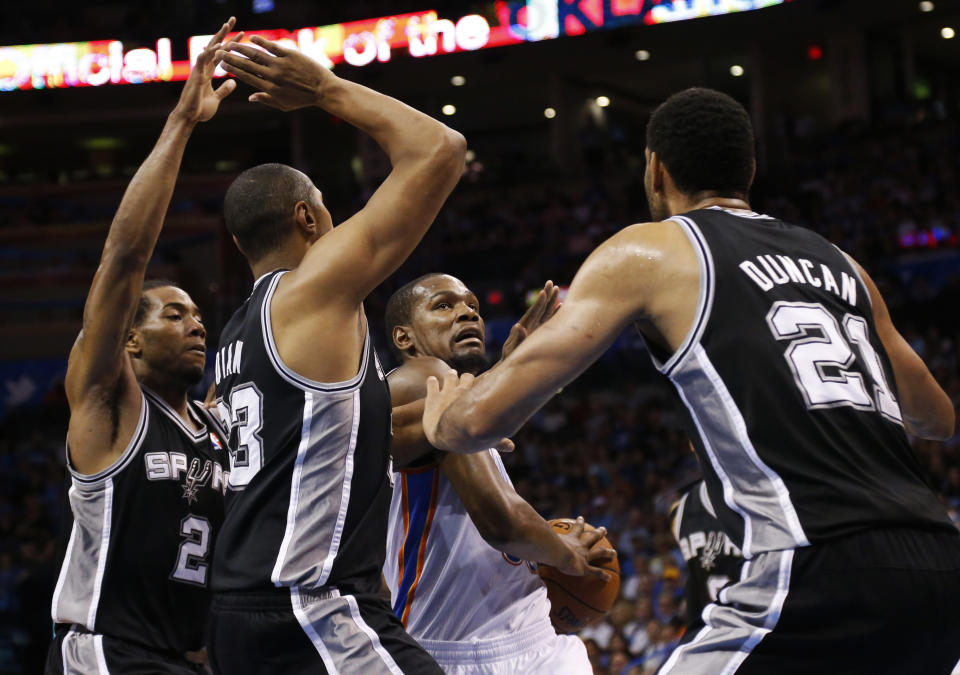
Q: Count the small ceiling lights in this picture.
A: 8